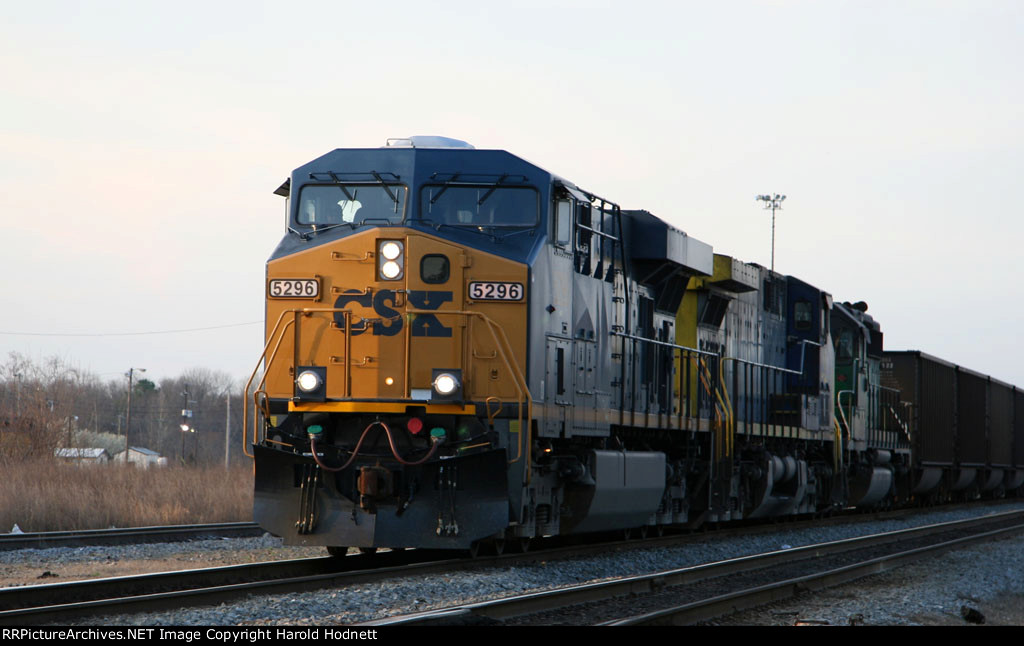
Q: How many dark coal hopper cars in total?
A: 4